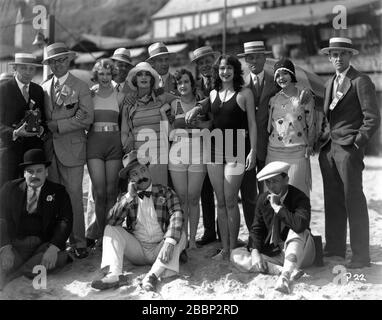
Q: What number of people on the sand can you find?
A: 15